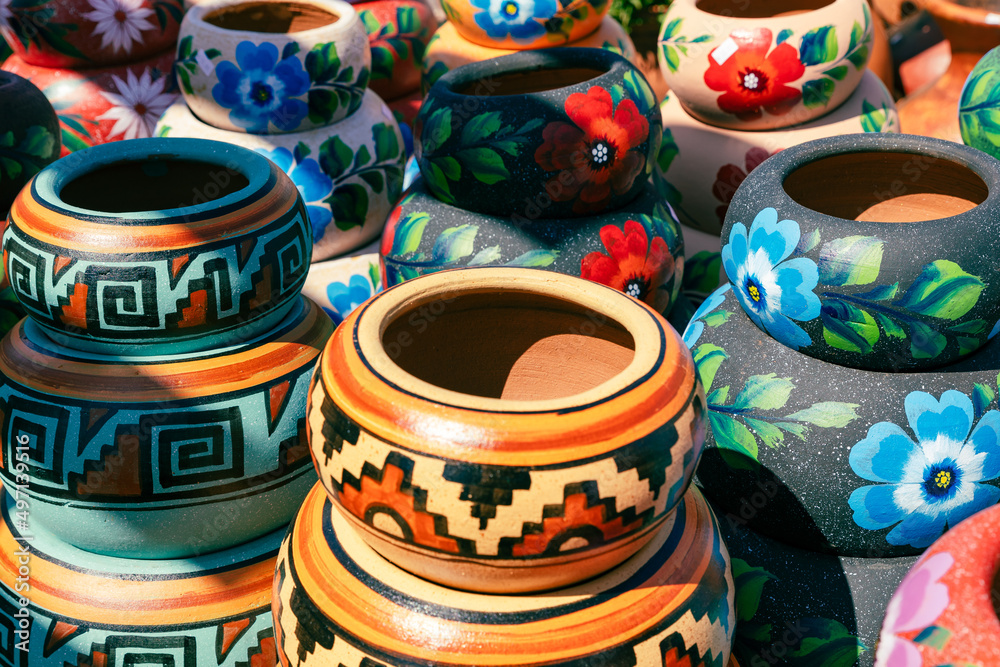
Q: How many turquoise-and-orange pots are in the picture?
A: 3